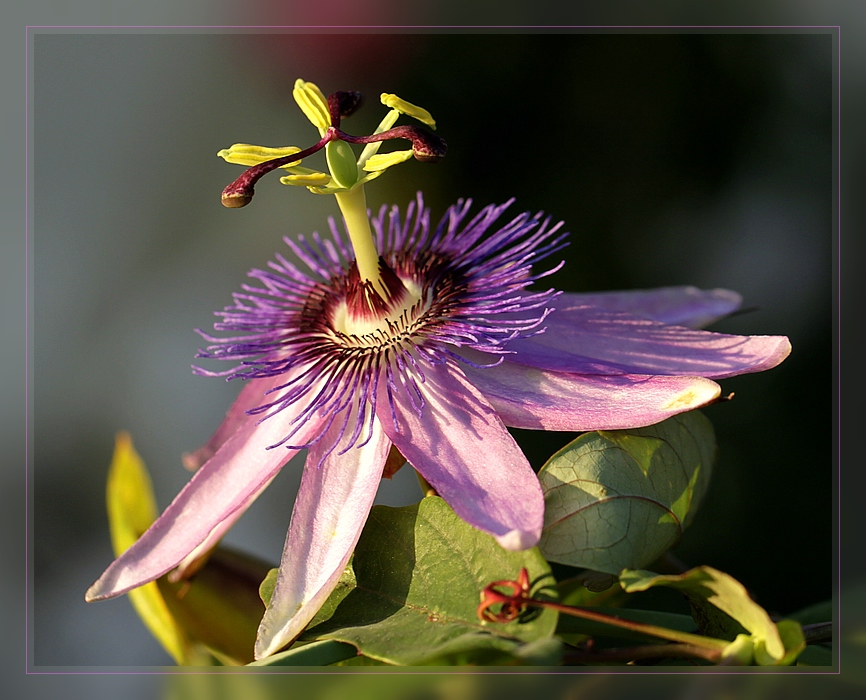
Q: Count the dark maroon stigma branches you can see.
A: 3